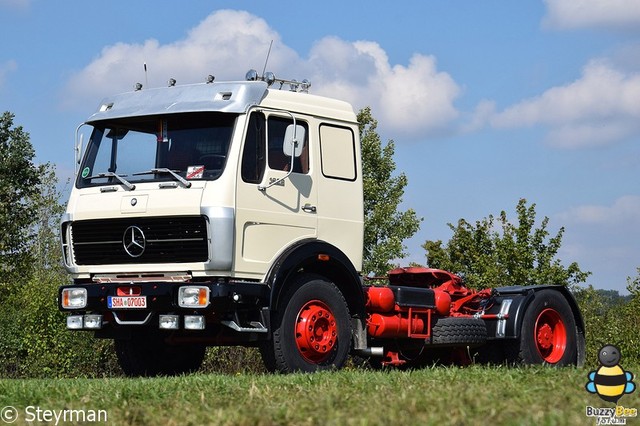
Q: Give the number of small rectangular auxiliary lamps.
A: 4